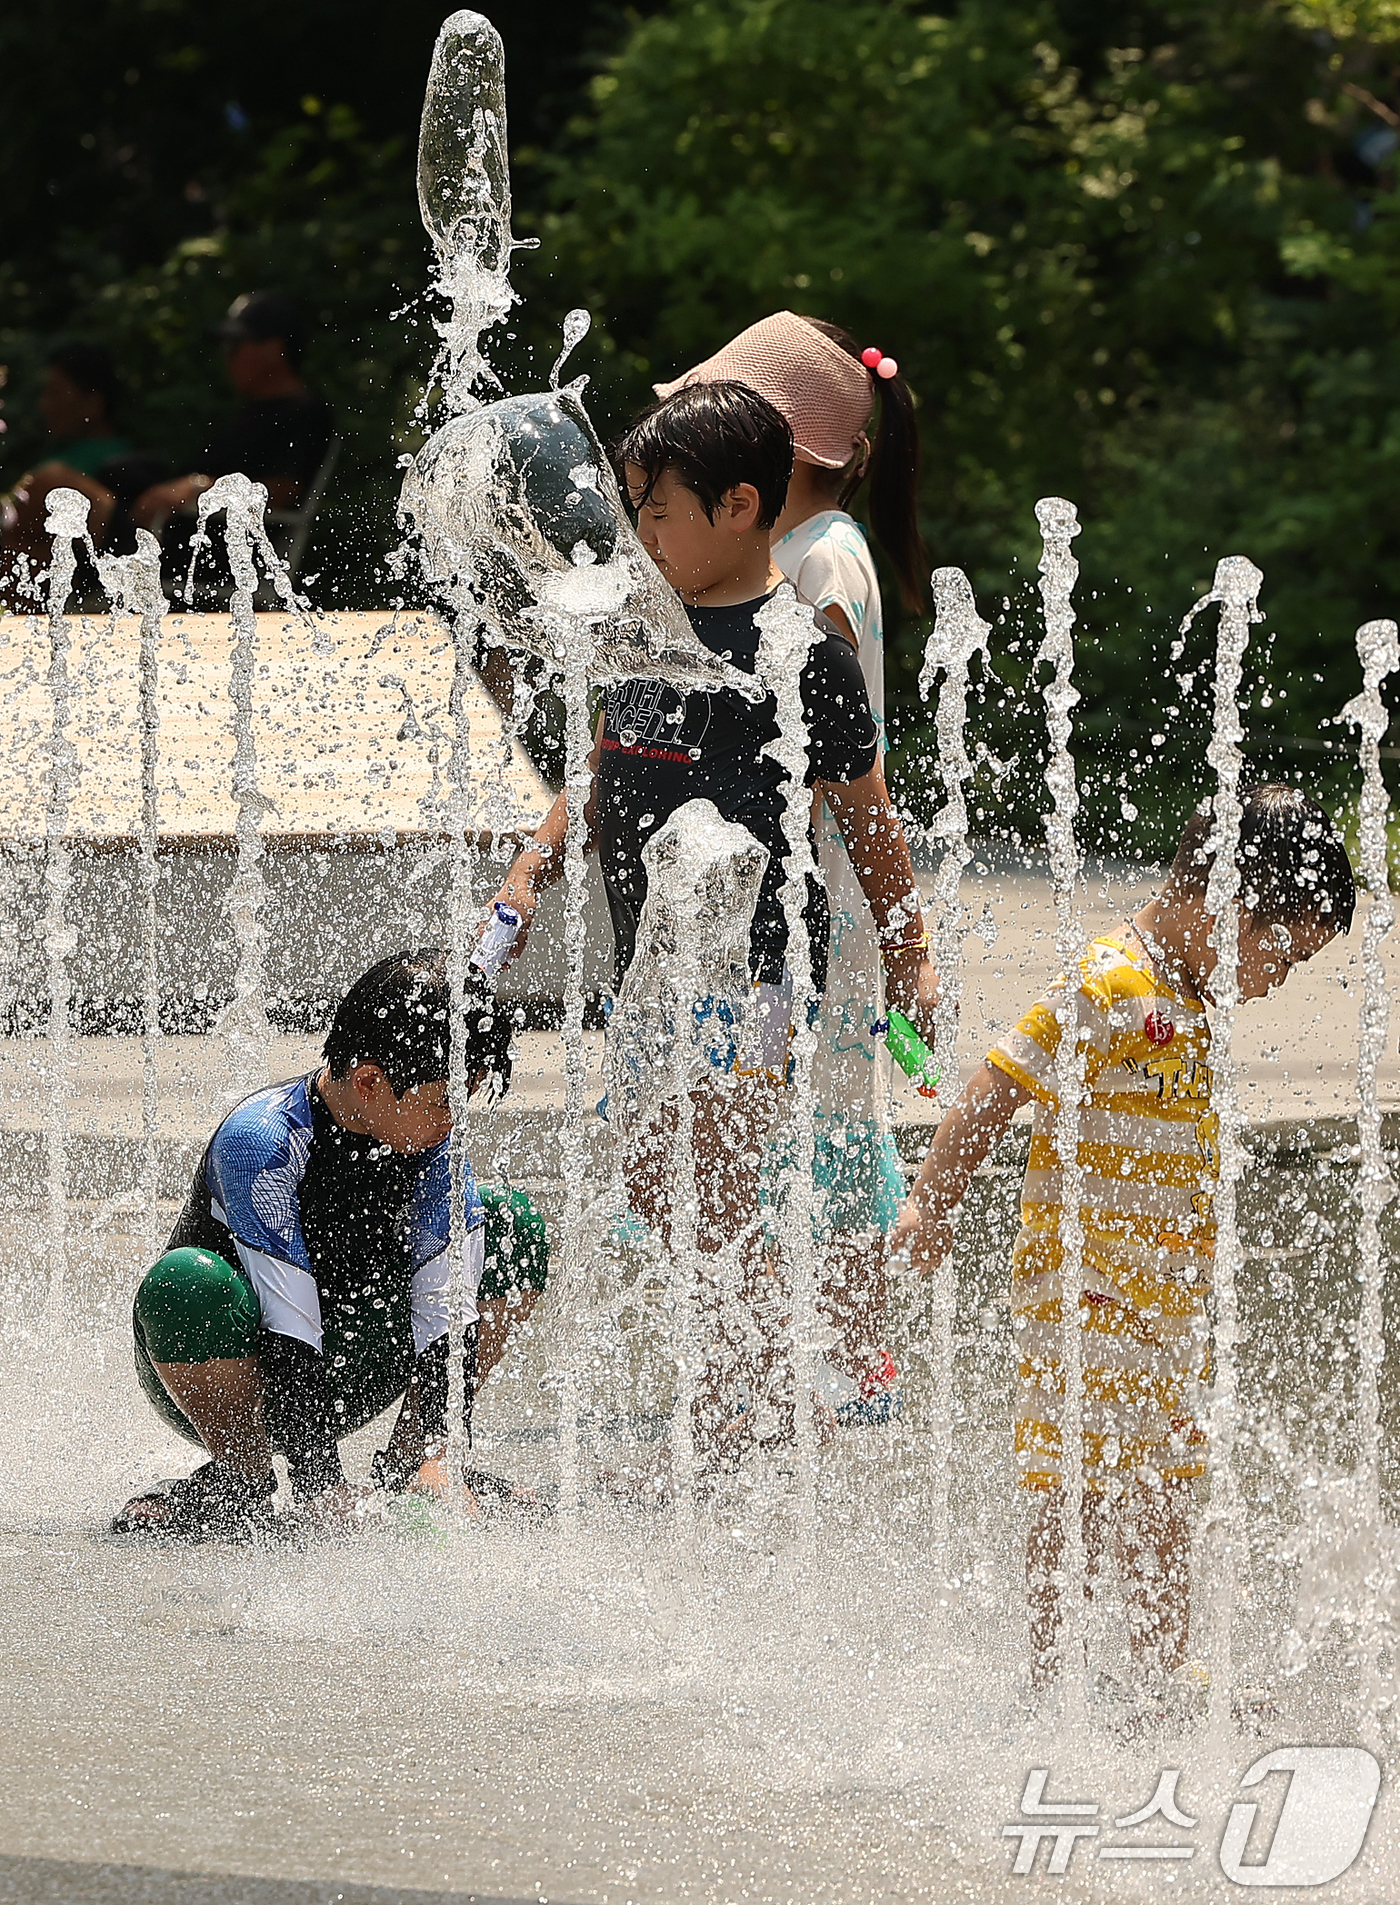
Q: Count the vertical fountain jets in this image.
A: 11